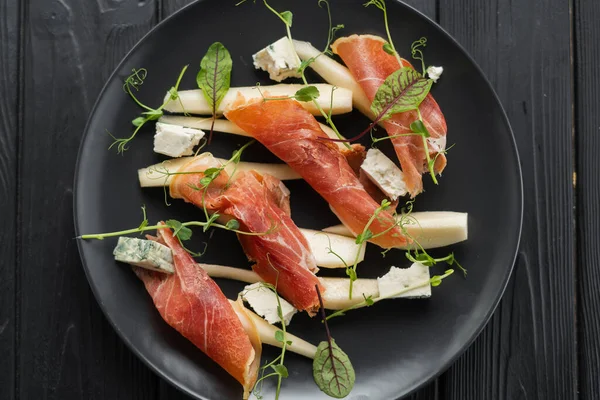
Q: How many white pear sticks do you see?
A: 8